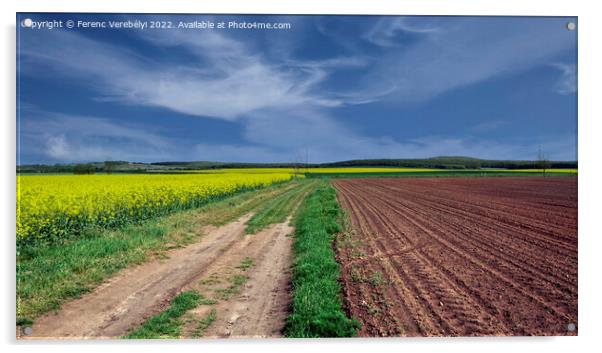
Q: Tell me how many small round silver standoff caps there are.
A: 4